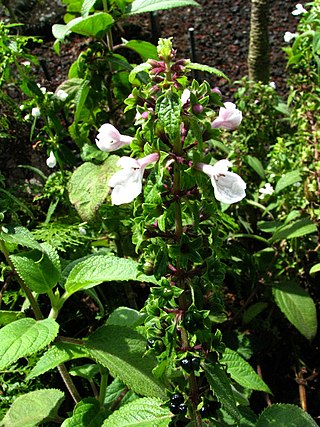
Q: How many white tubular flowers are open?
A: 4